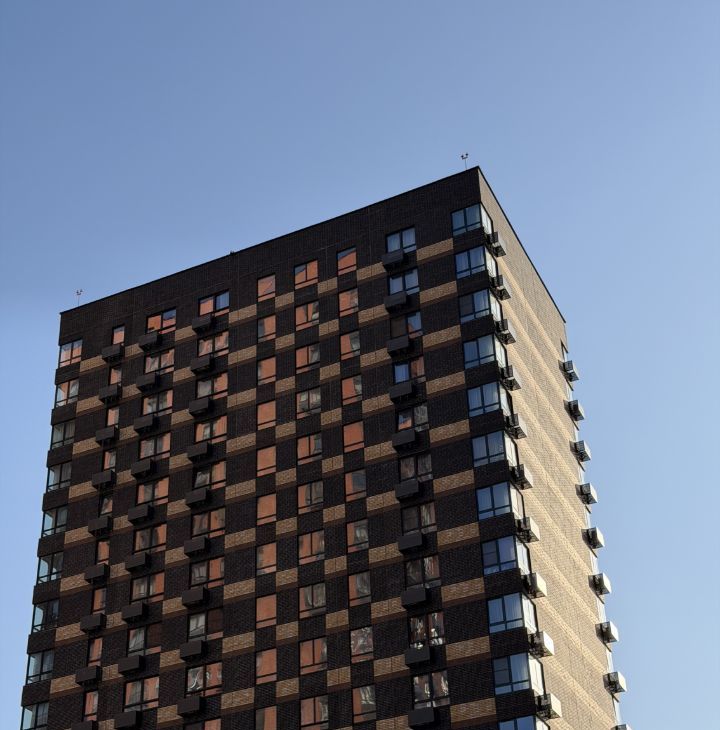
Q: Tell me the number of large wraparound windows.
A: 11